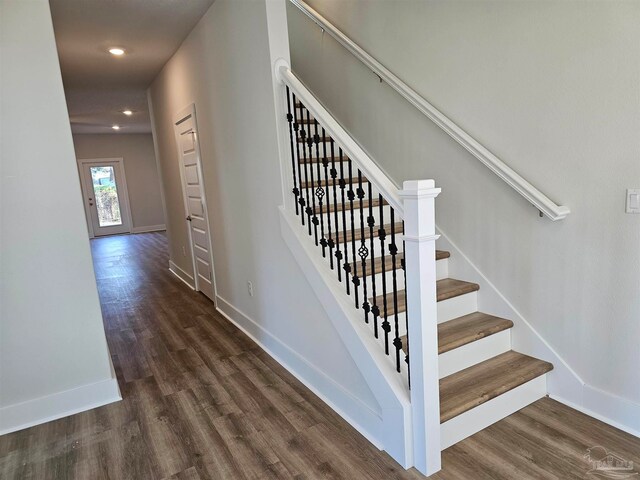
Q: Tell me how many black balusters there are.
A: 14